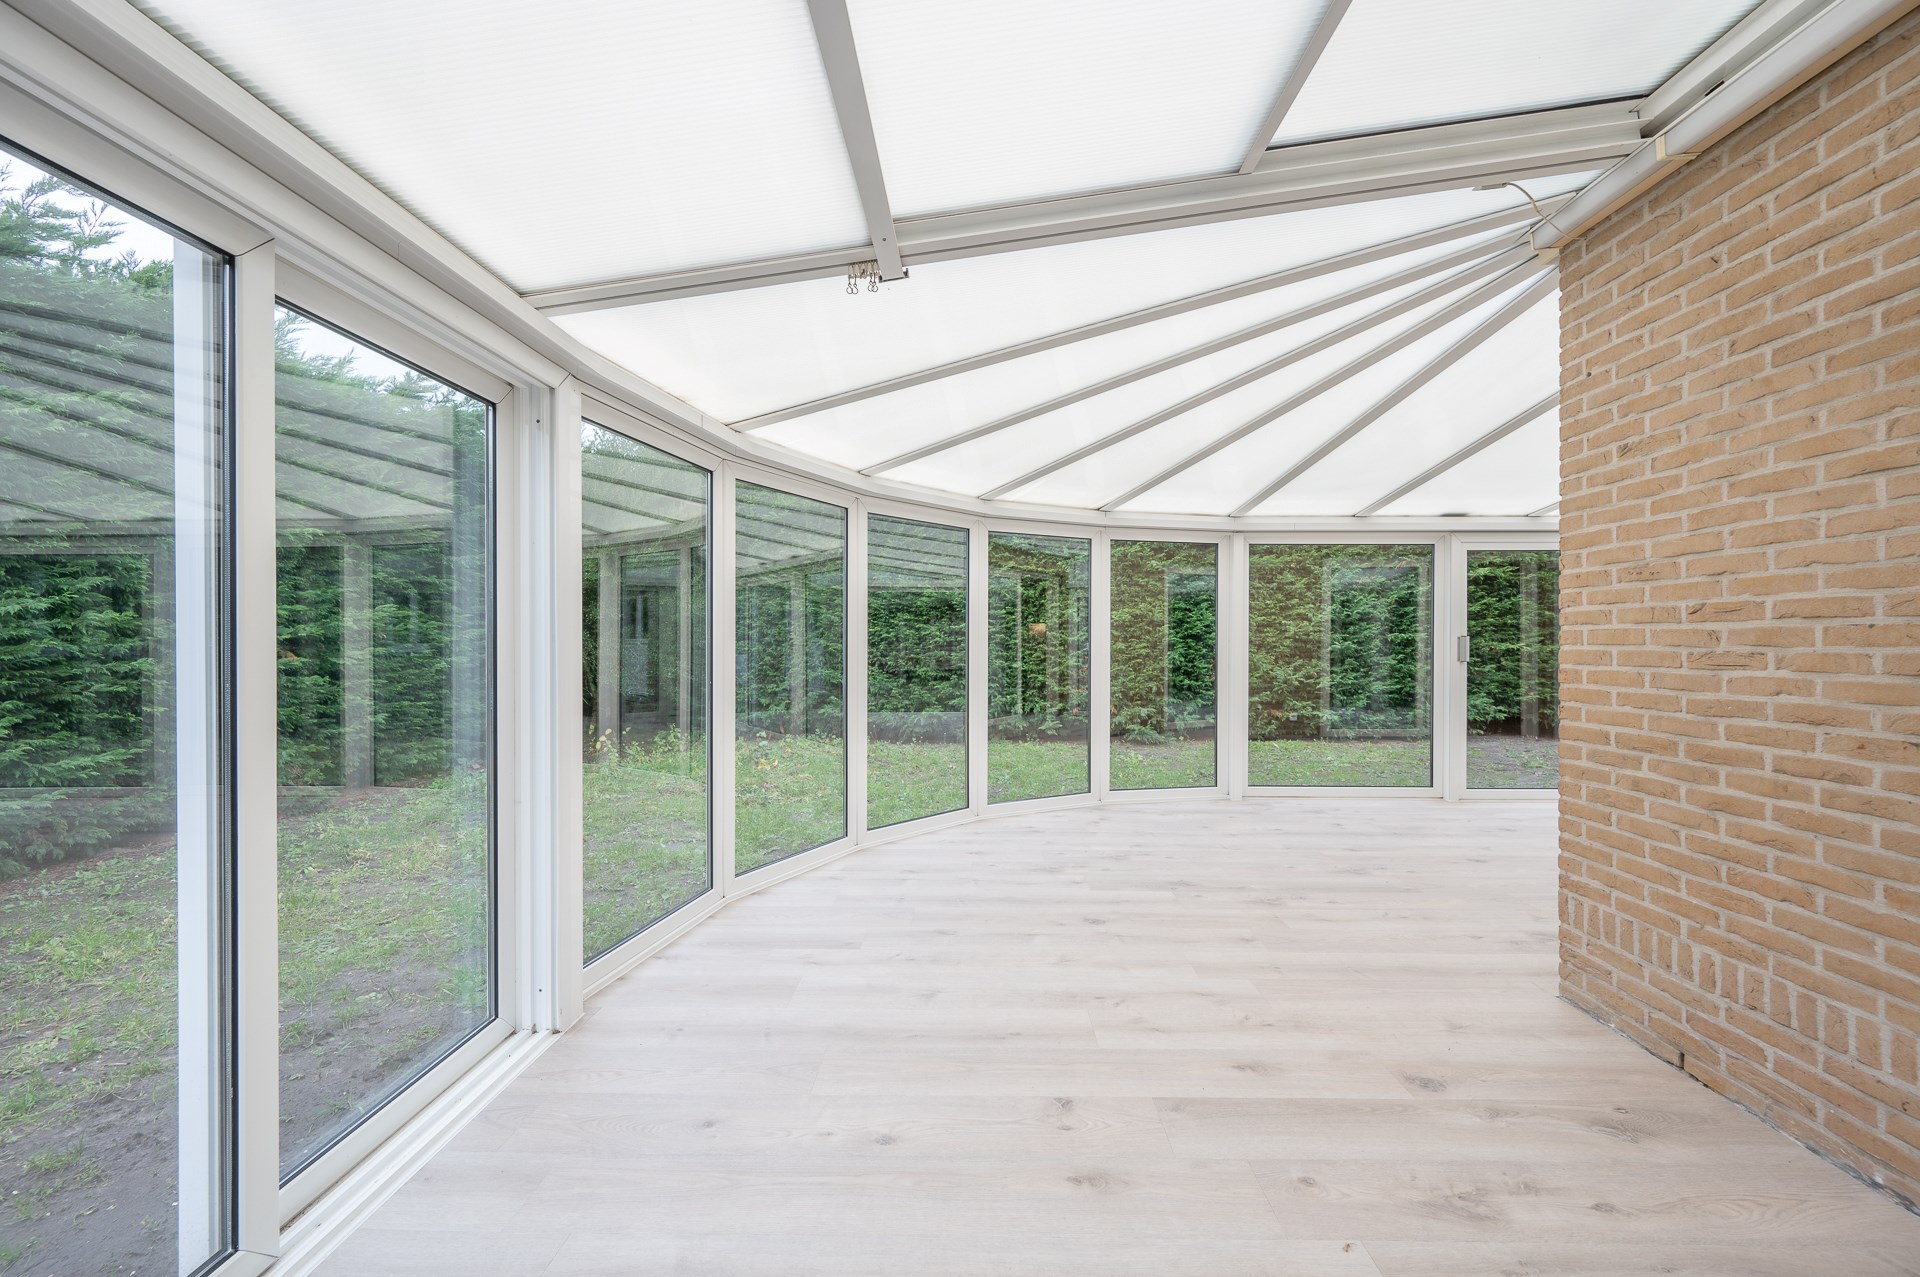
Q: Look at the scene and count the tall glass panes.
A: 9